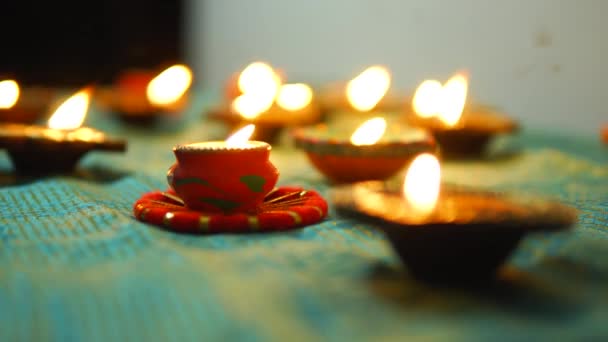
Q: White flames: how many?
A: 12